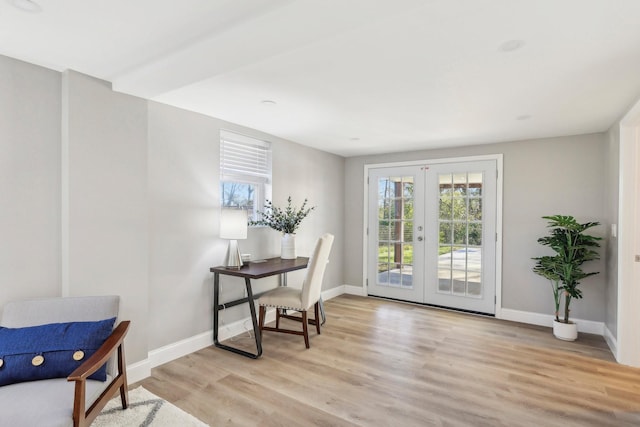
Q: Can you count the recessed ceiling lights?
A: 5